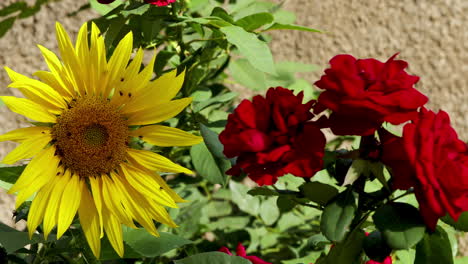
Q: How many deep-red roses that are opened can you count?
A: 3